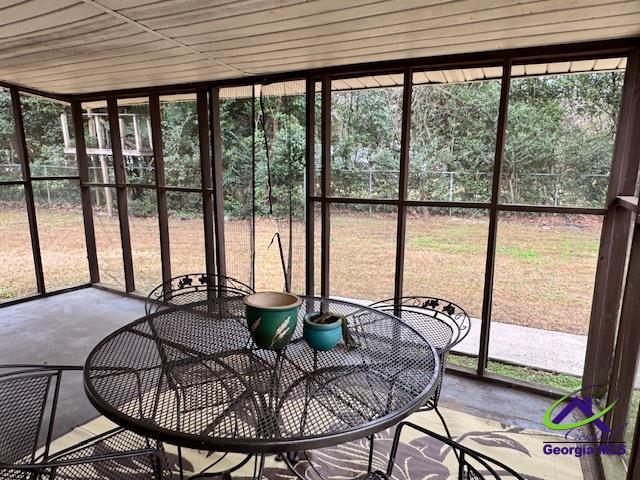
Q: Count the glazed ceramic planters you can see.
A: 2